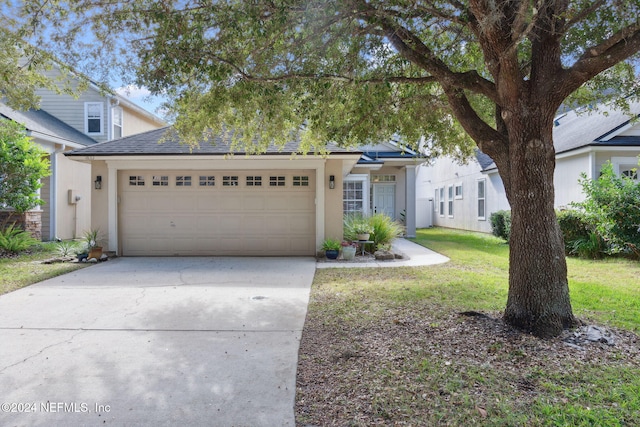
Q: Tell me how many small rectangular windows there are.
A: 8